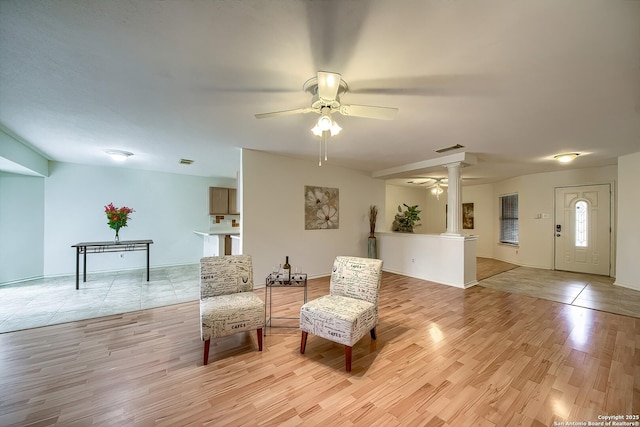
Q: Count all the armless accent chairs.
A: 2